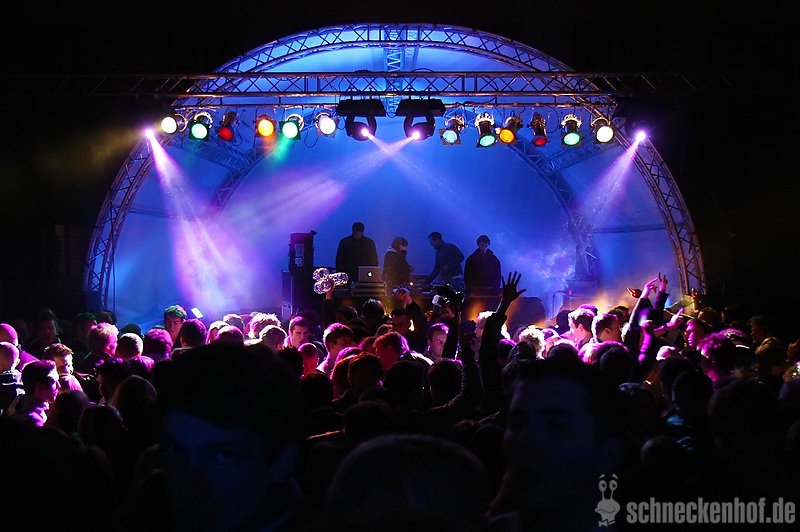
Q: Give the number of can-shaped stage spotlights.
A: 12